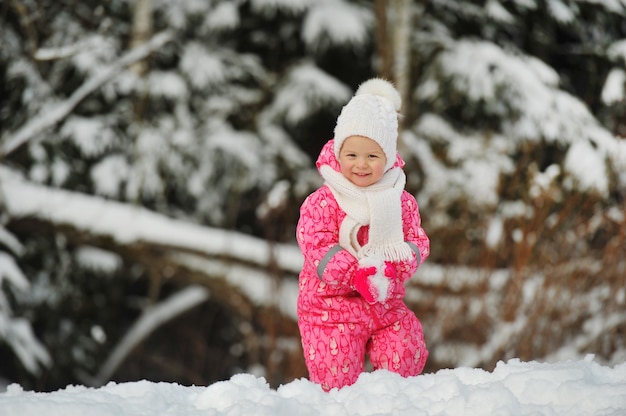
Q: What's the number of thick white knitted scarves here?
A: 1